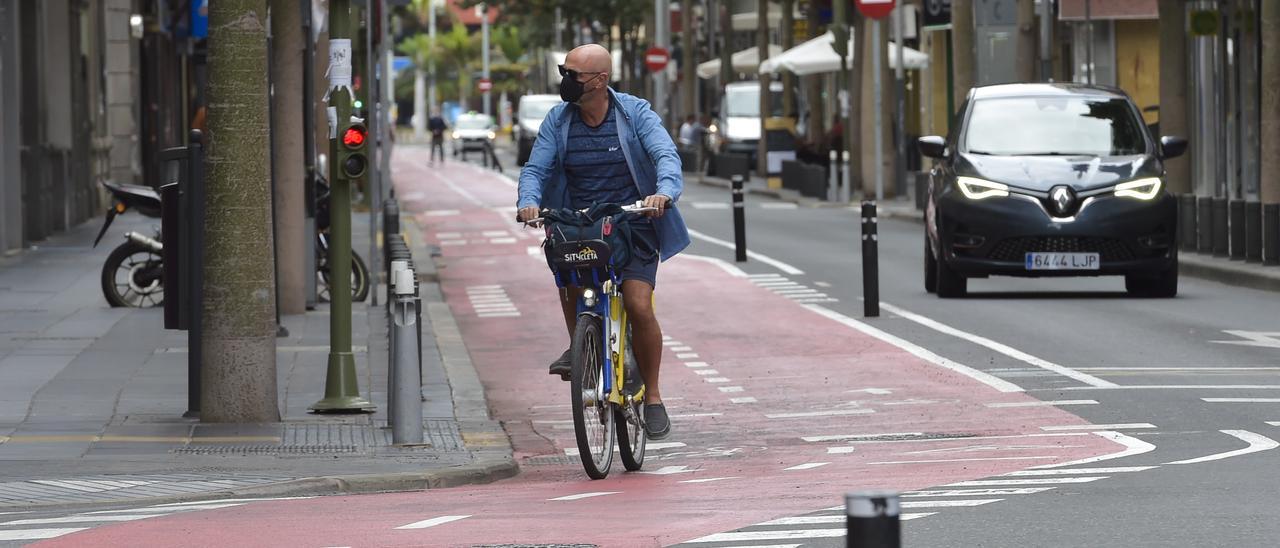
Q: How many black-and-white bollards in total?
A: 3